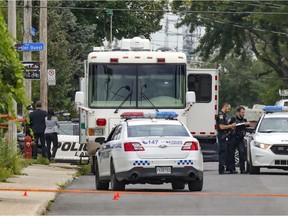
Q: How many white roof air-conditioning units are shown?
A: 1